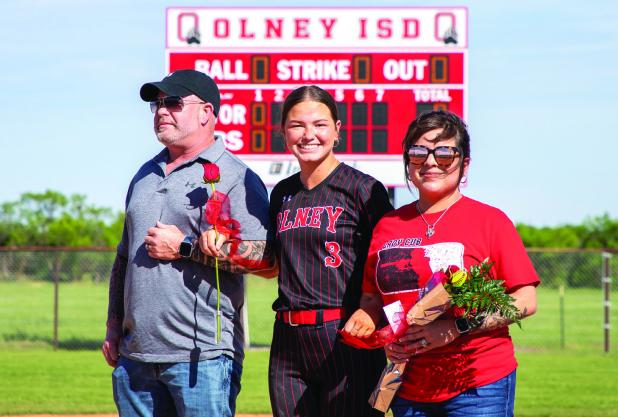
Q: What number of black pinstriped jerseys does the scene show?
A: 1